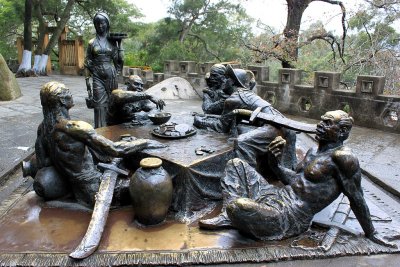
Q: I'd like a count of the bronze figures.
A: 6